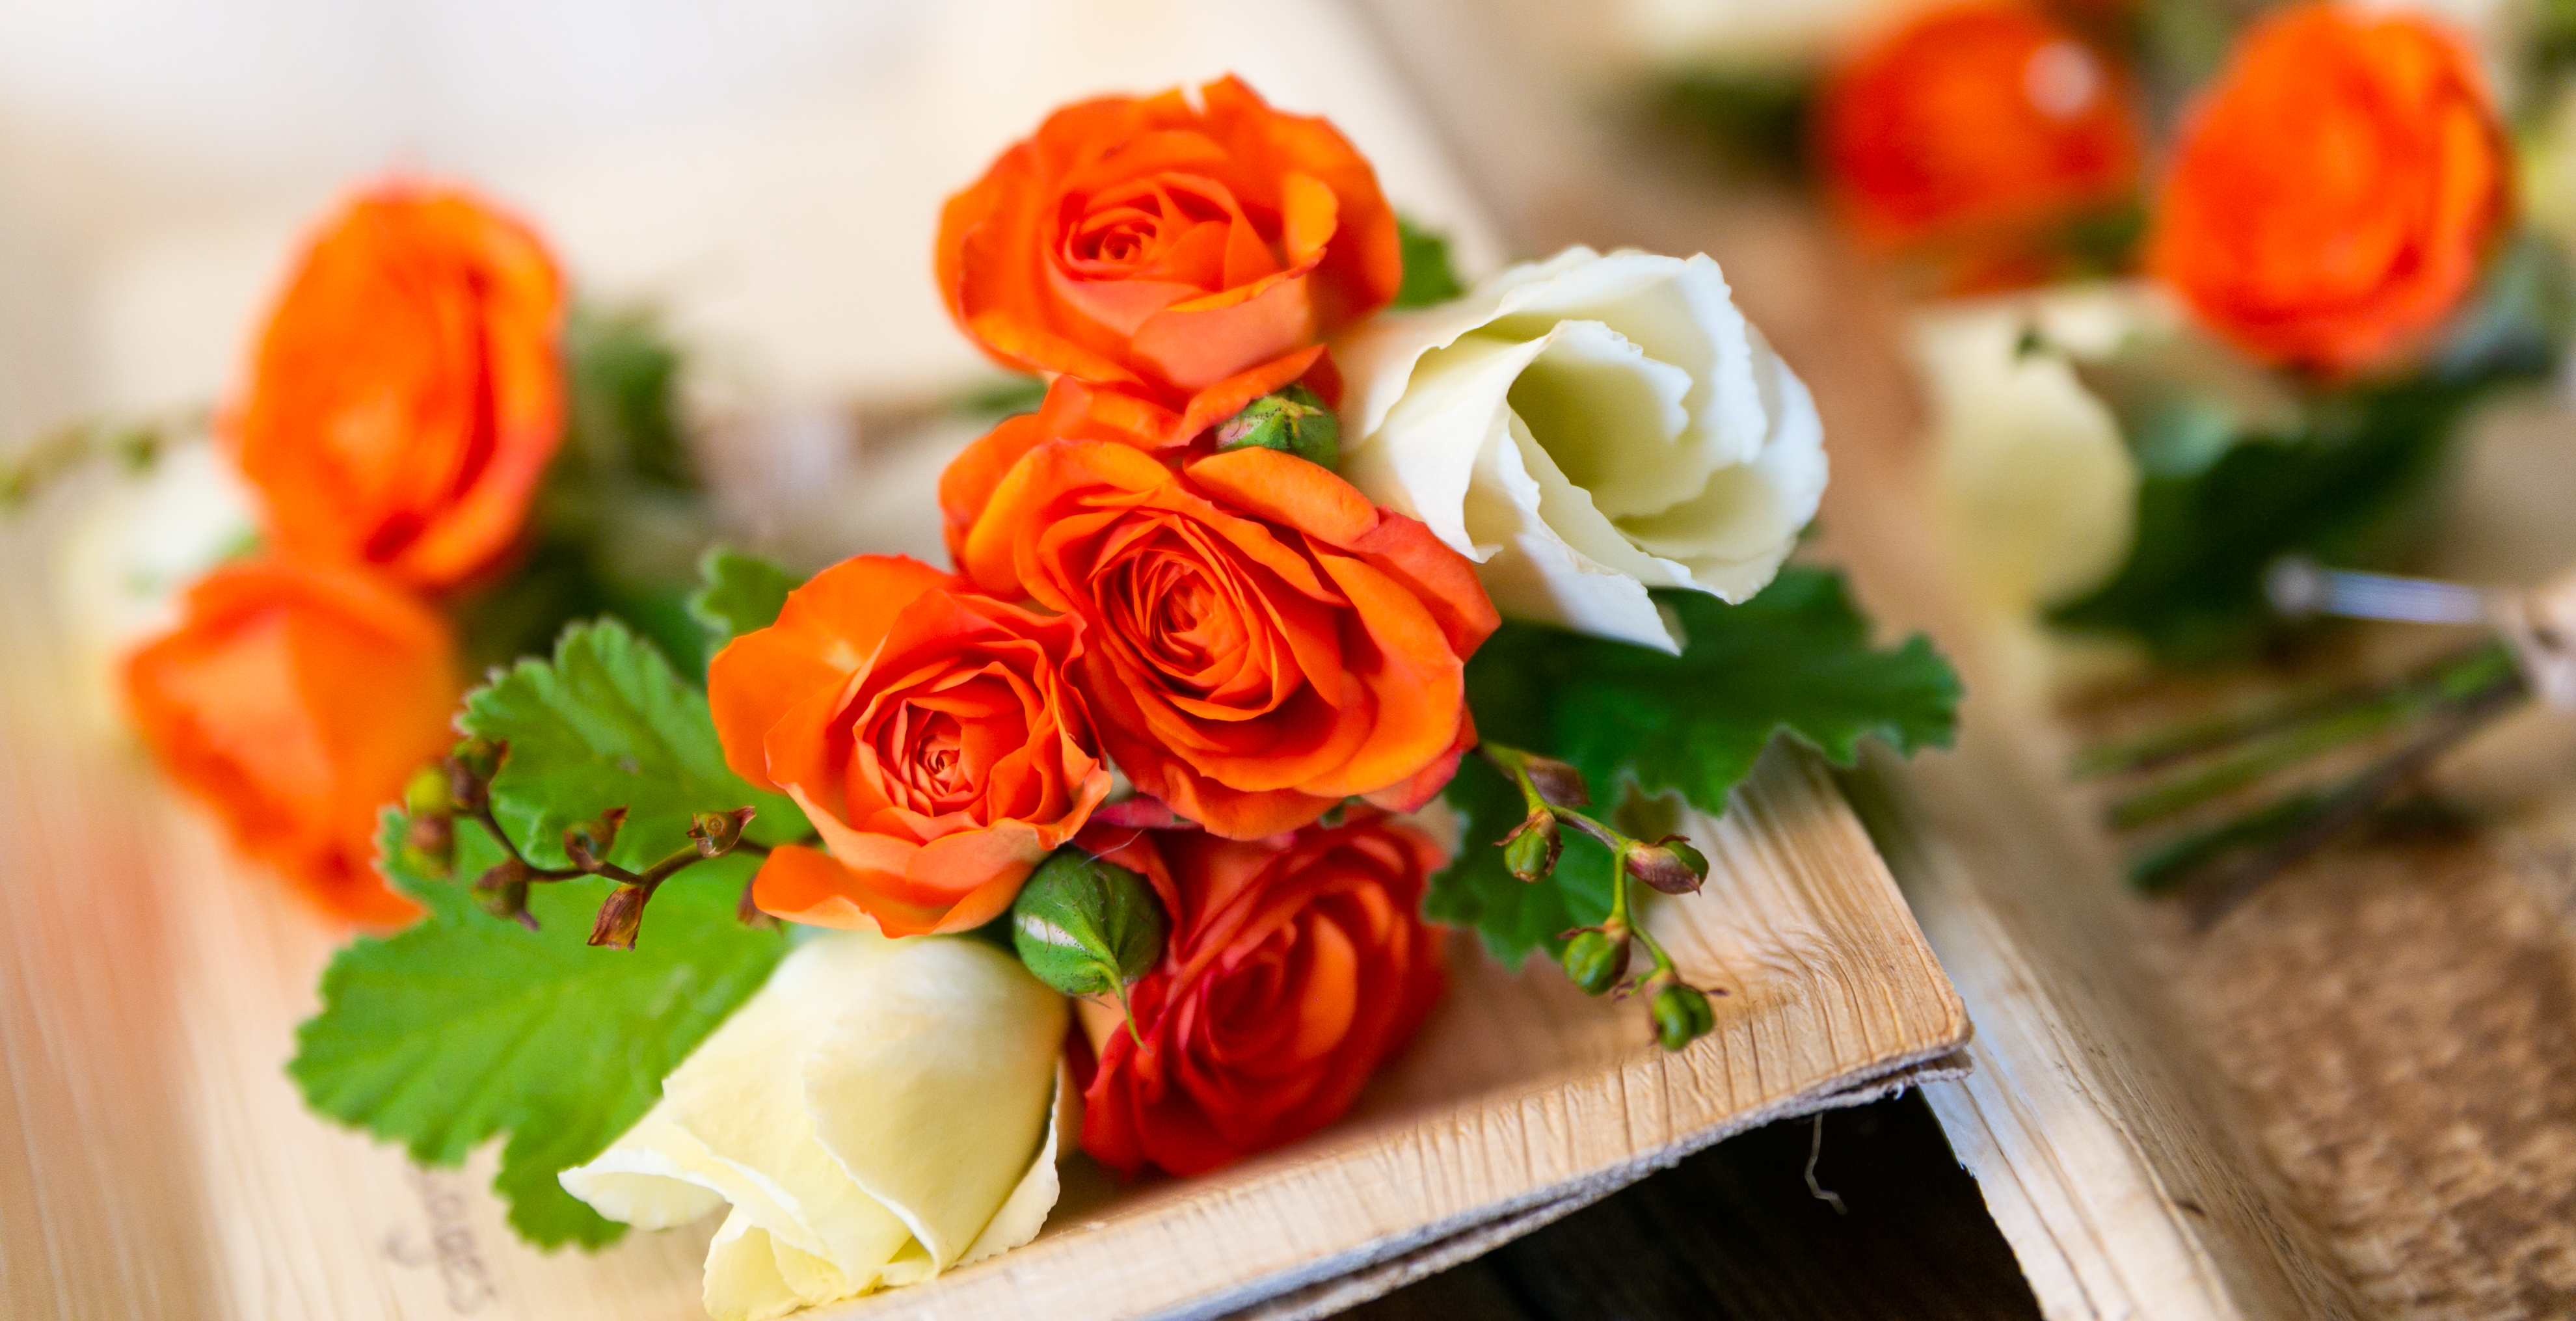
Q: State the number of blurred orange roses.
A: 4